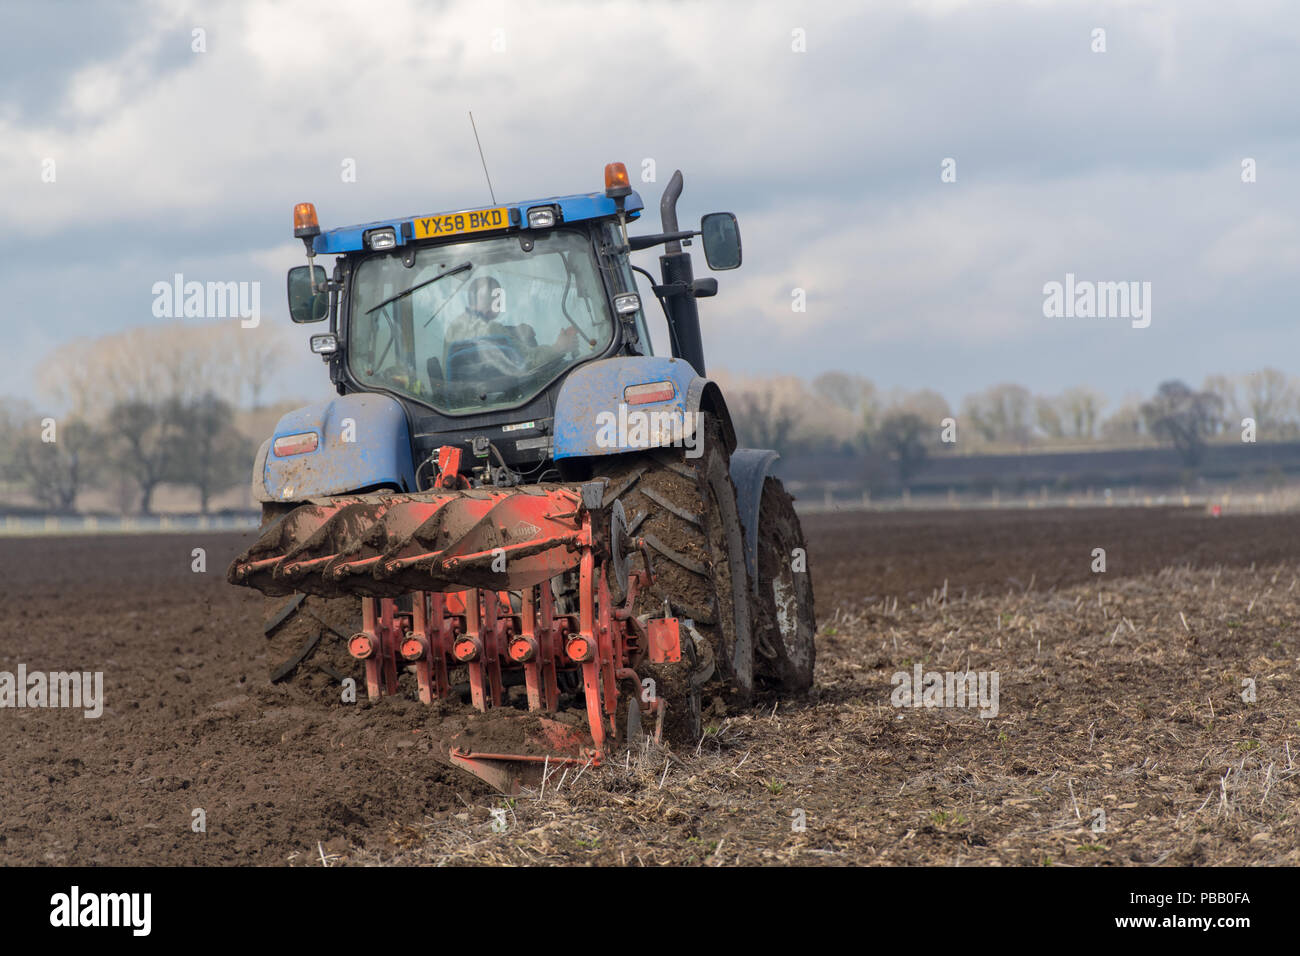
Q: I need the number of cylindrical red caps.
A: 5